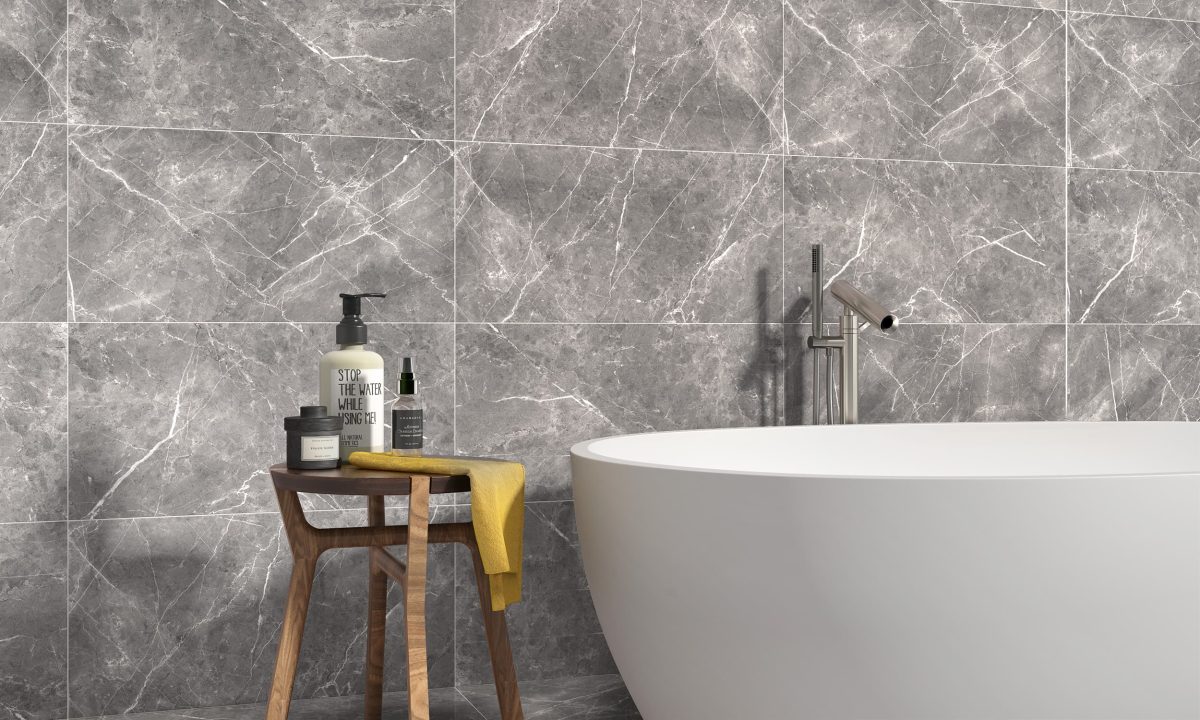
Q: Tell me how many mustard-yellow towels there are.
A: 1